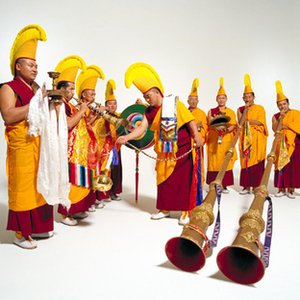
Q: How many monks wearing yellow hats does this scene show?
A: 9